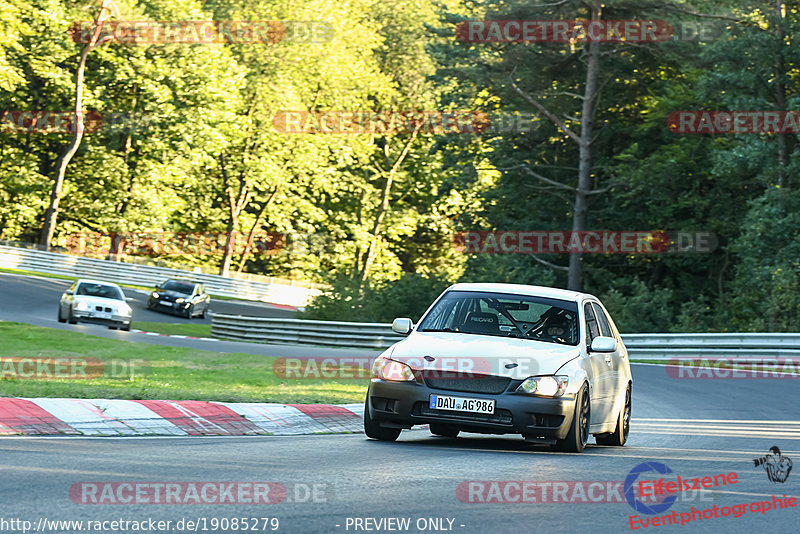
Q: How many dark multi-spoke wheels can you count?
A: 2